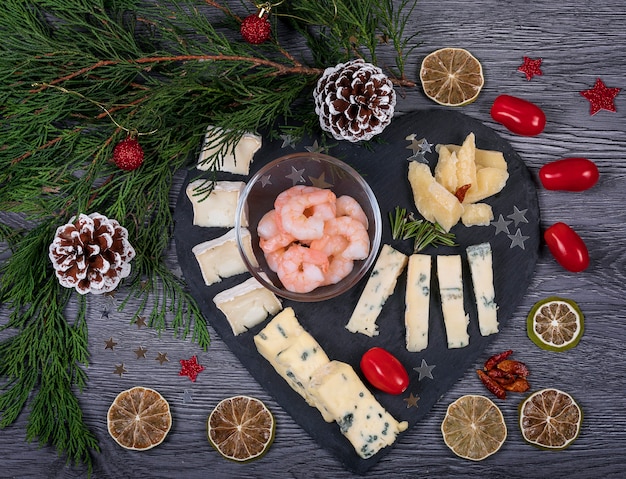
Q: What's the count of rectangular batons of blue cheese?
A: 4